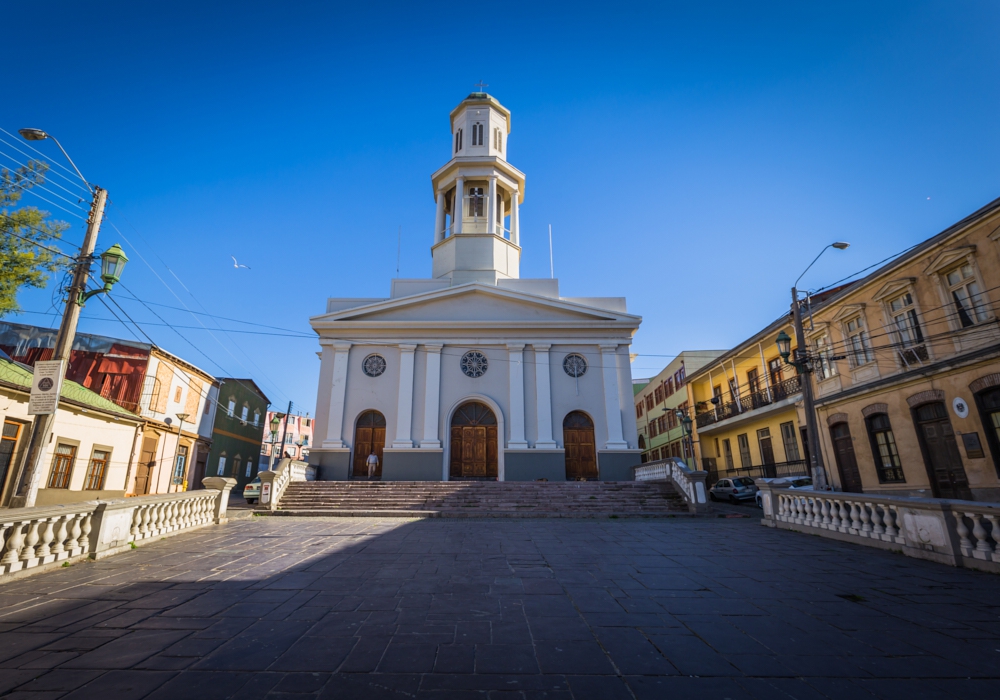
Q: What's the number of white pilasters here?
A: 6